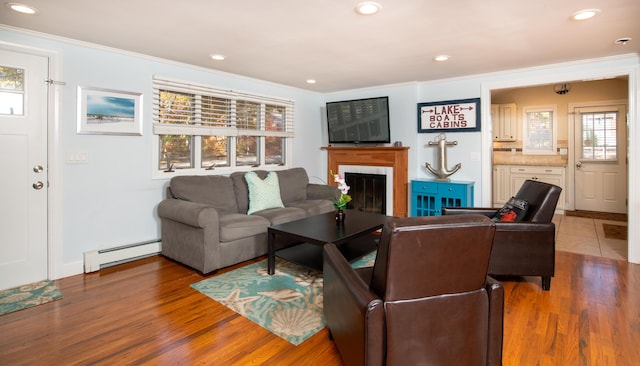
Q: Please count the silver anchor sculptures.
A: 1